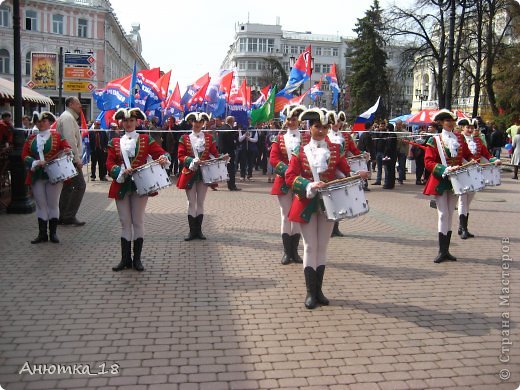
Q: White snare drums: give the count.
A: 7